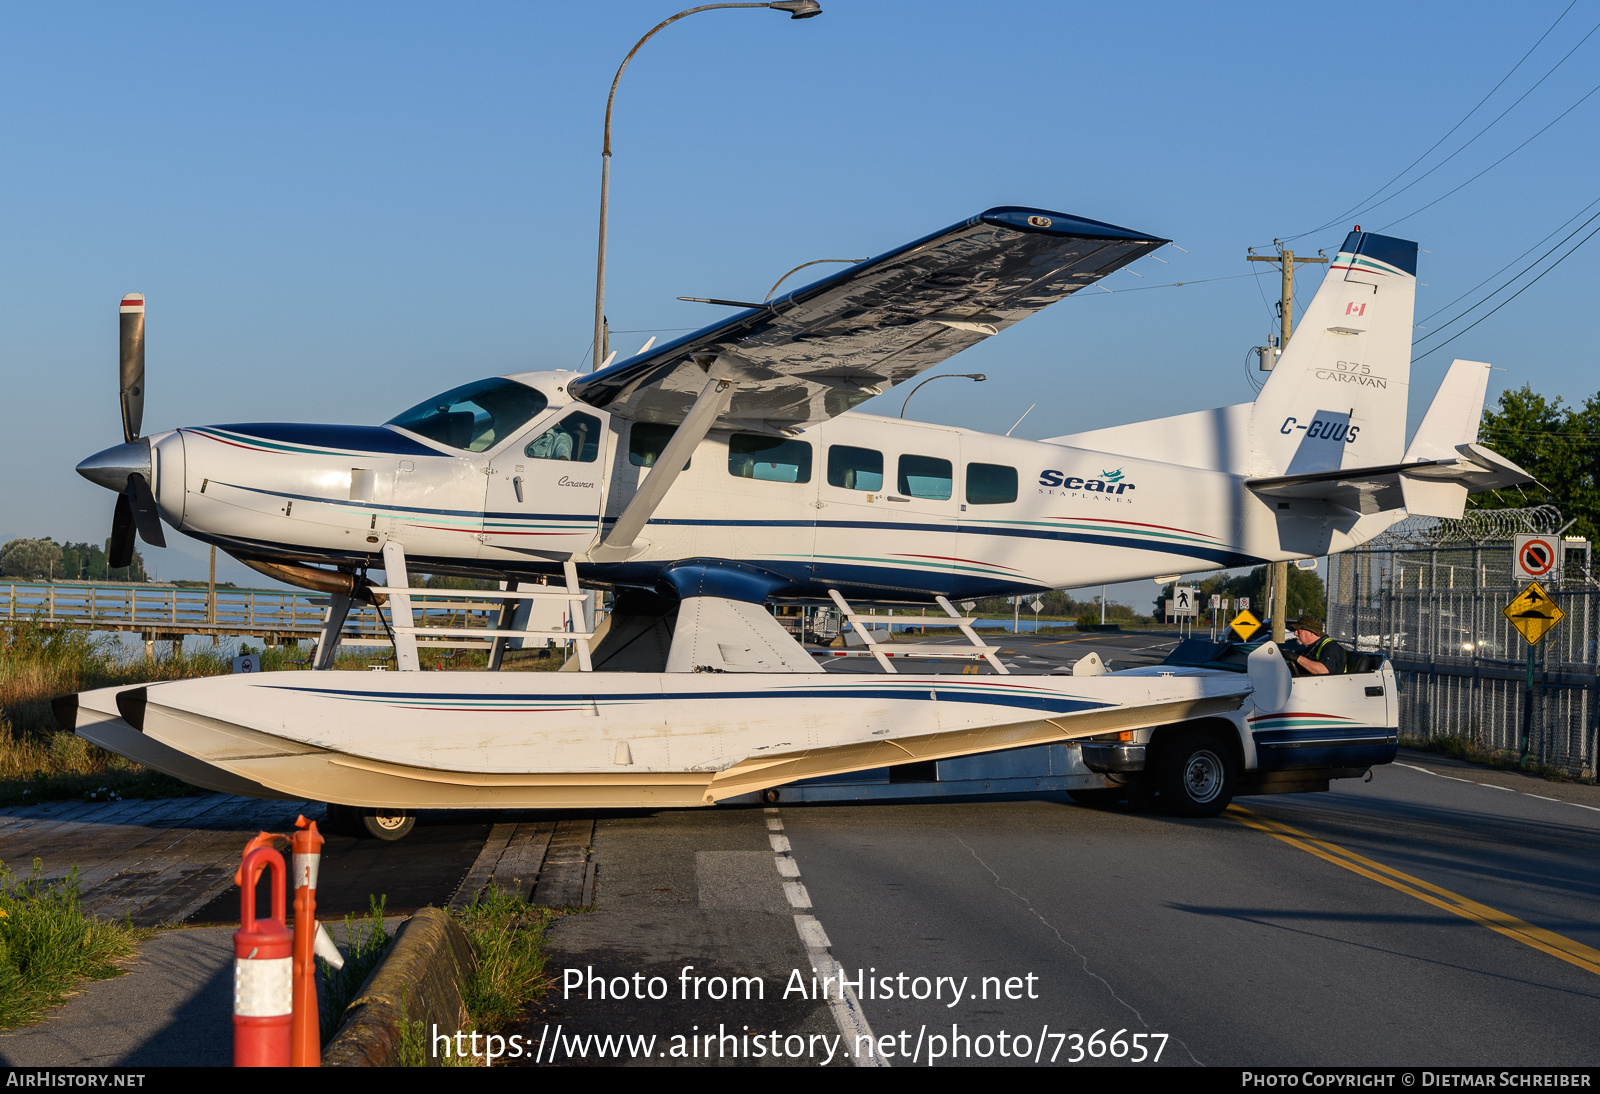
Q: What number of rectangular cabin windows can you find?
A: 5